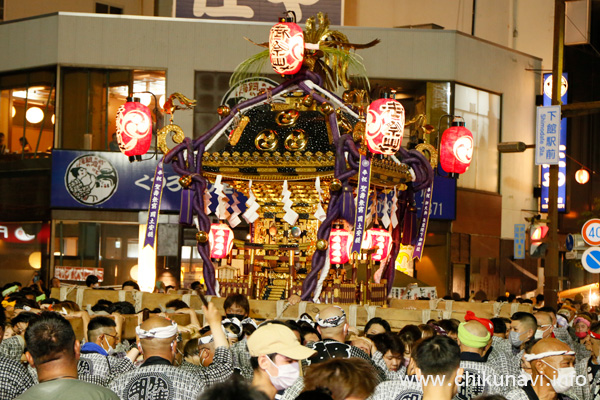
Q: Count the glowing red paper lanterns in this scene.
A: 7